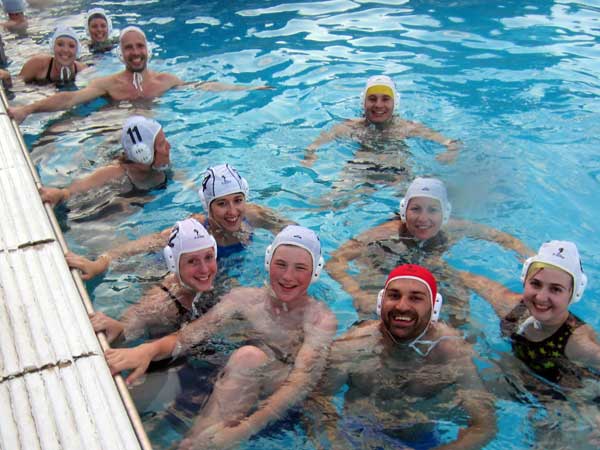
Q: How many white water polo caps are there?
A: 11